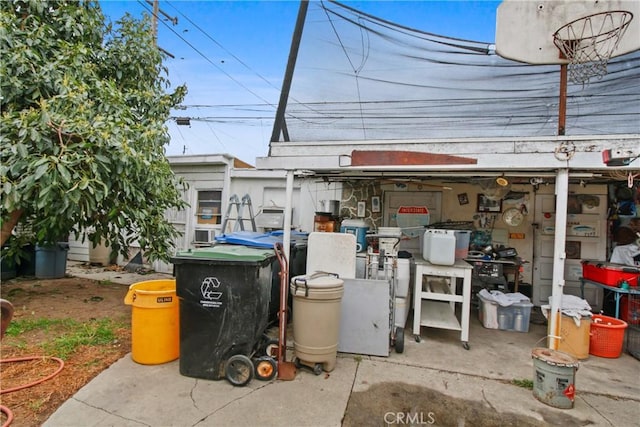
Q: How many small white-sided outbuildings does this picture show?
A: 1